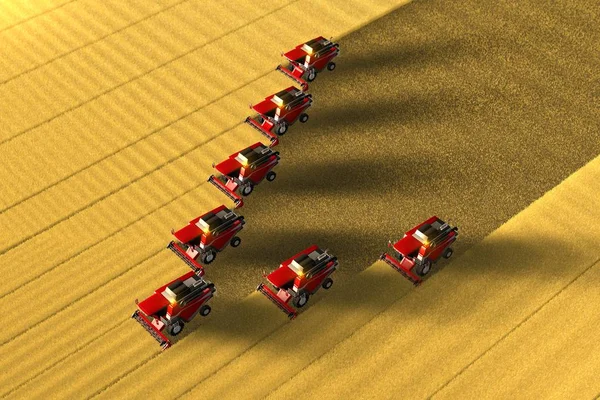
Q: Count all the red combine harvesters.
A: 7